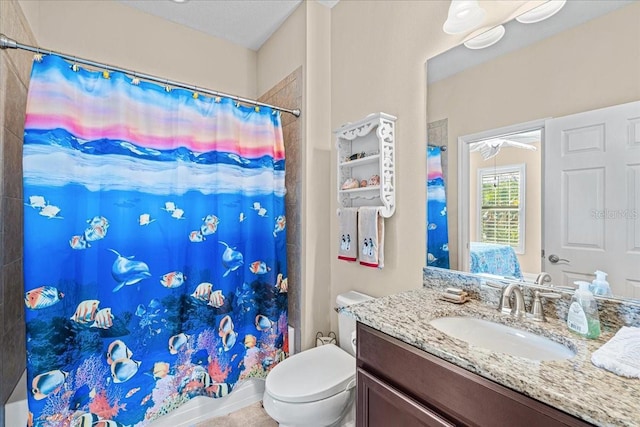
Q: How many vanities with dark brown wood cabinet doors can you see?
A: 1